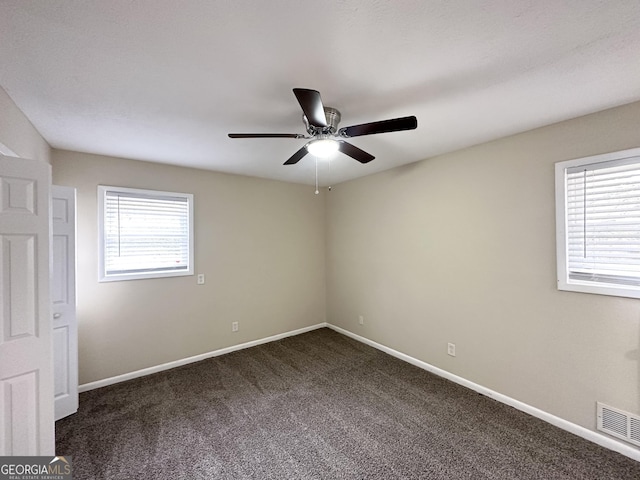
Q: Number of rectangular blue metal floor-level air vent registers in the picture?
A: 0